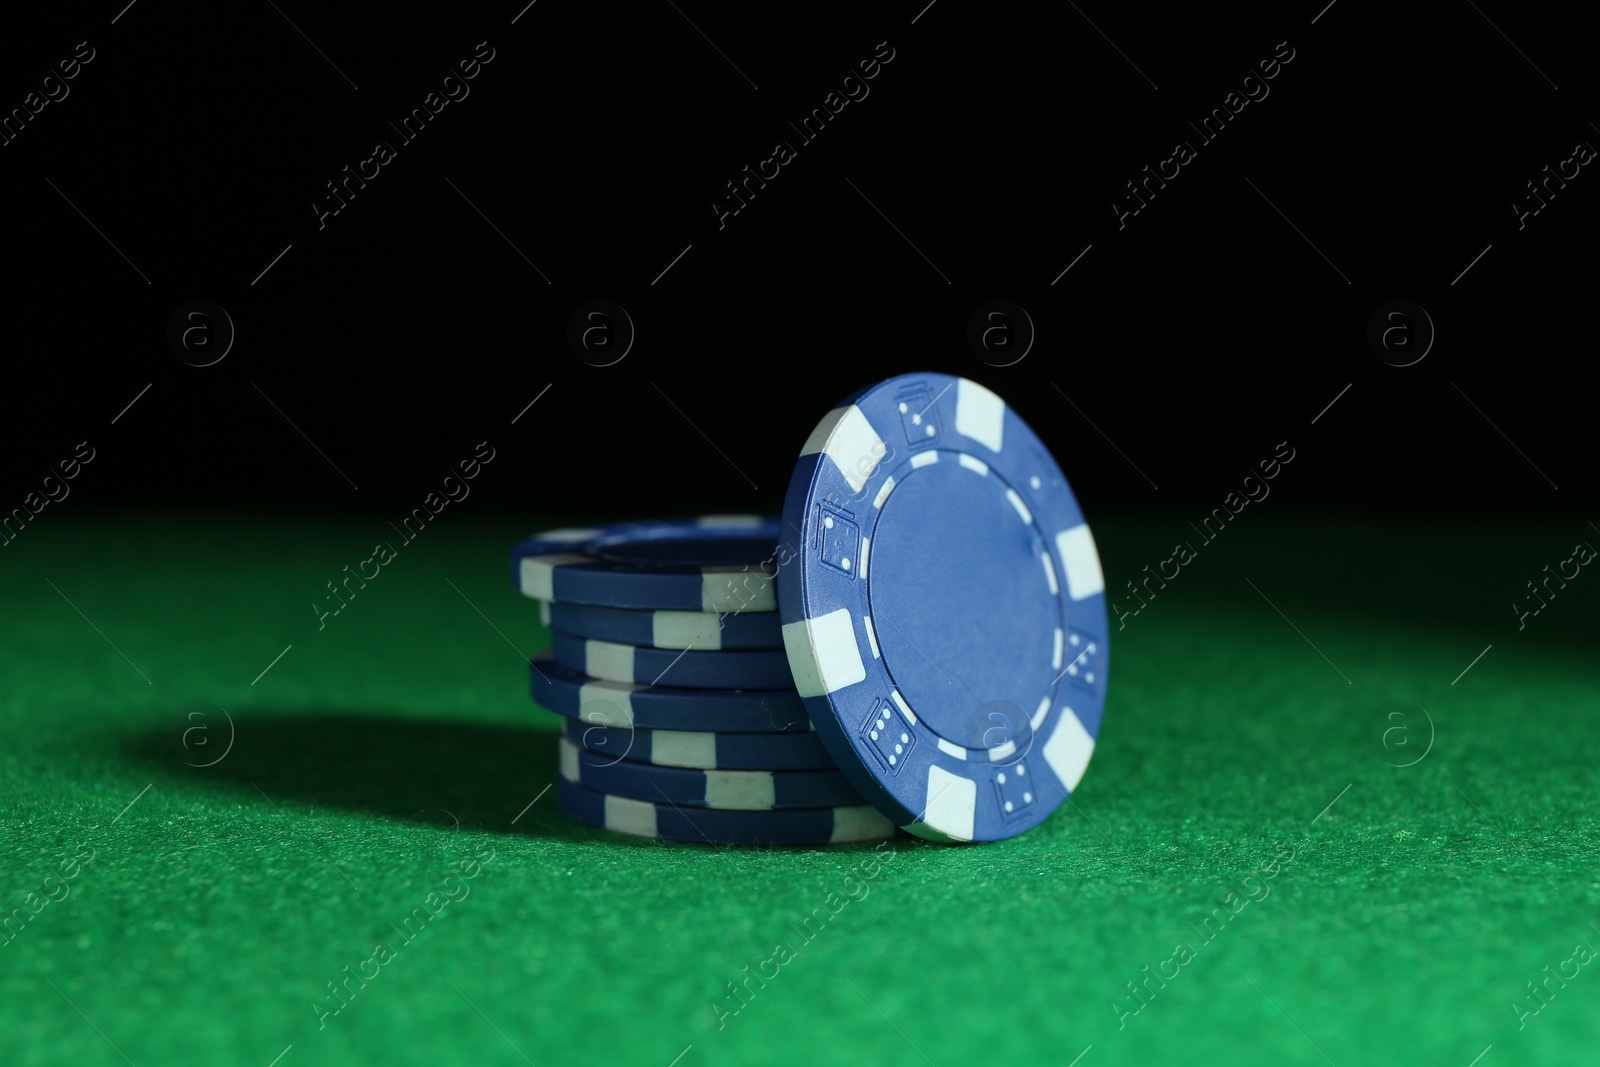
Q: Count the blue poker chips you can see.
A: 8